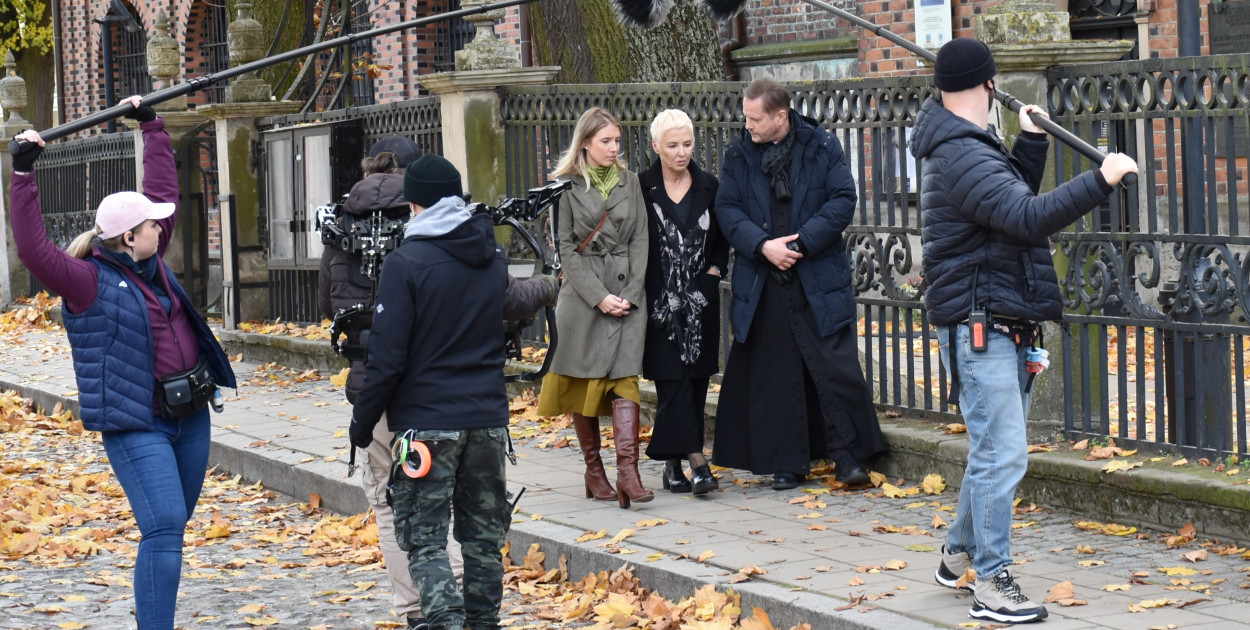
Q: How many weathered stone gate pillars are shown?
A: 5